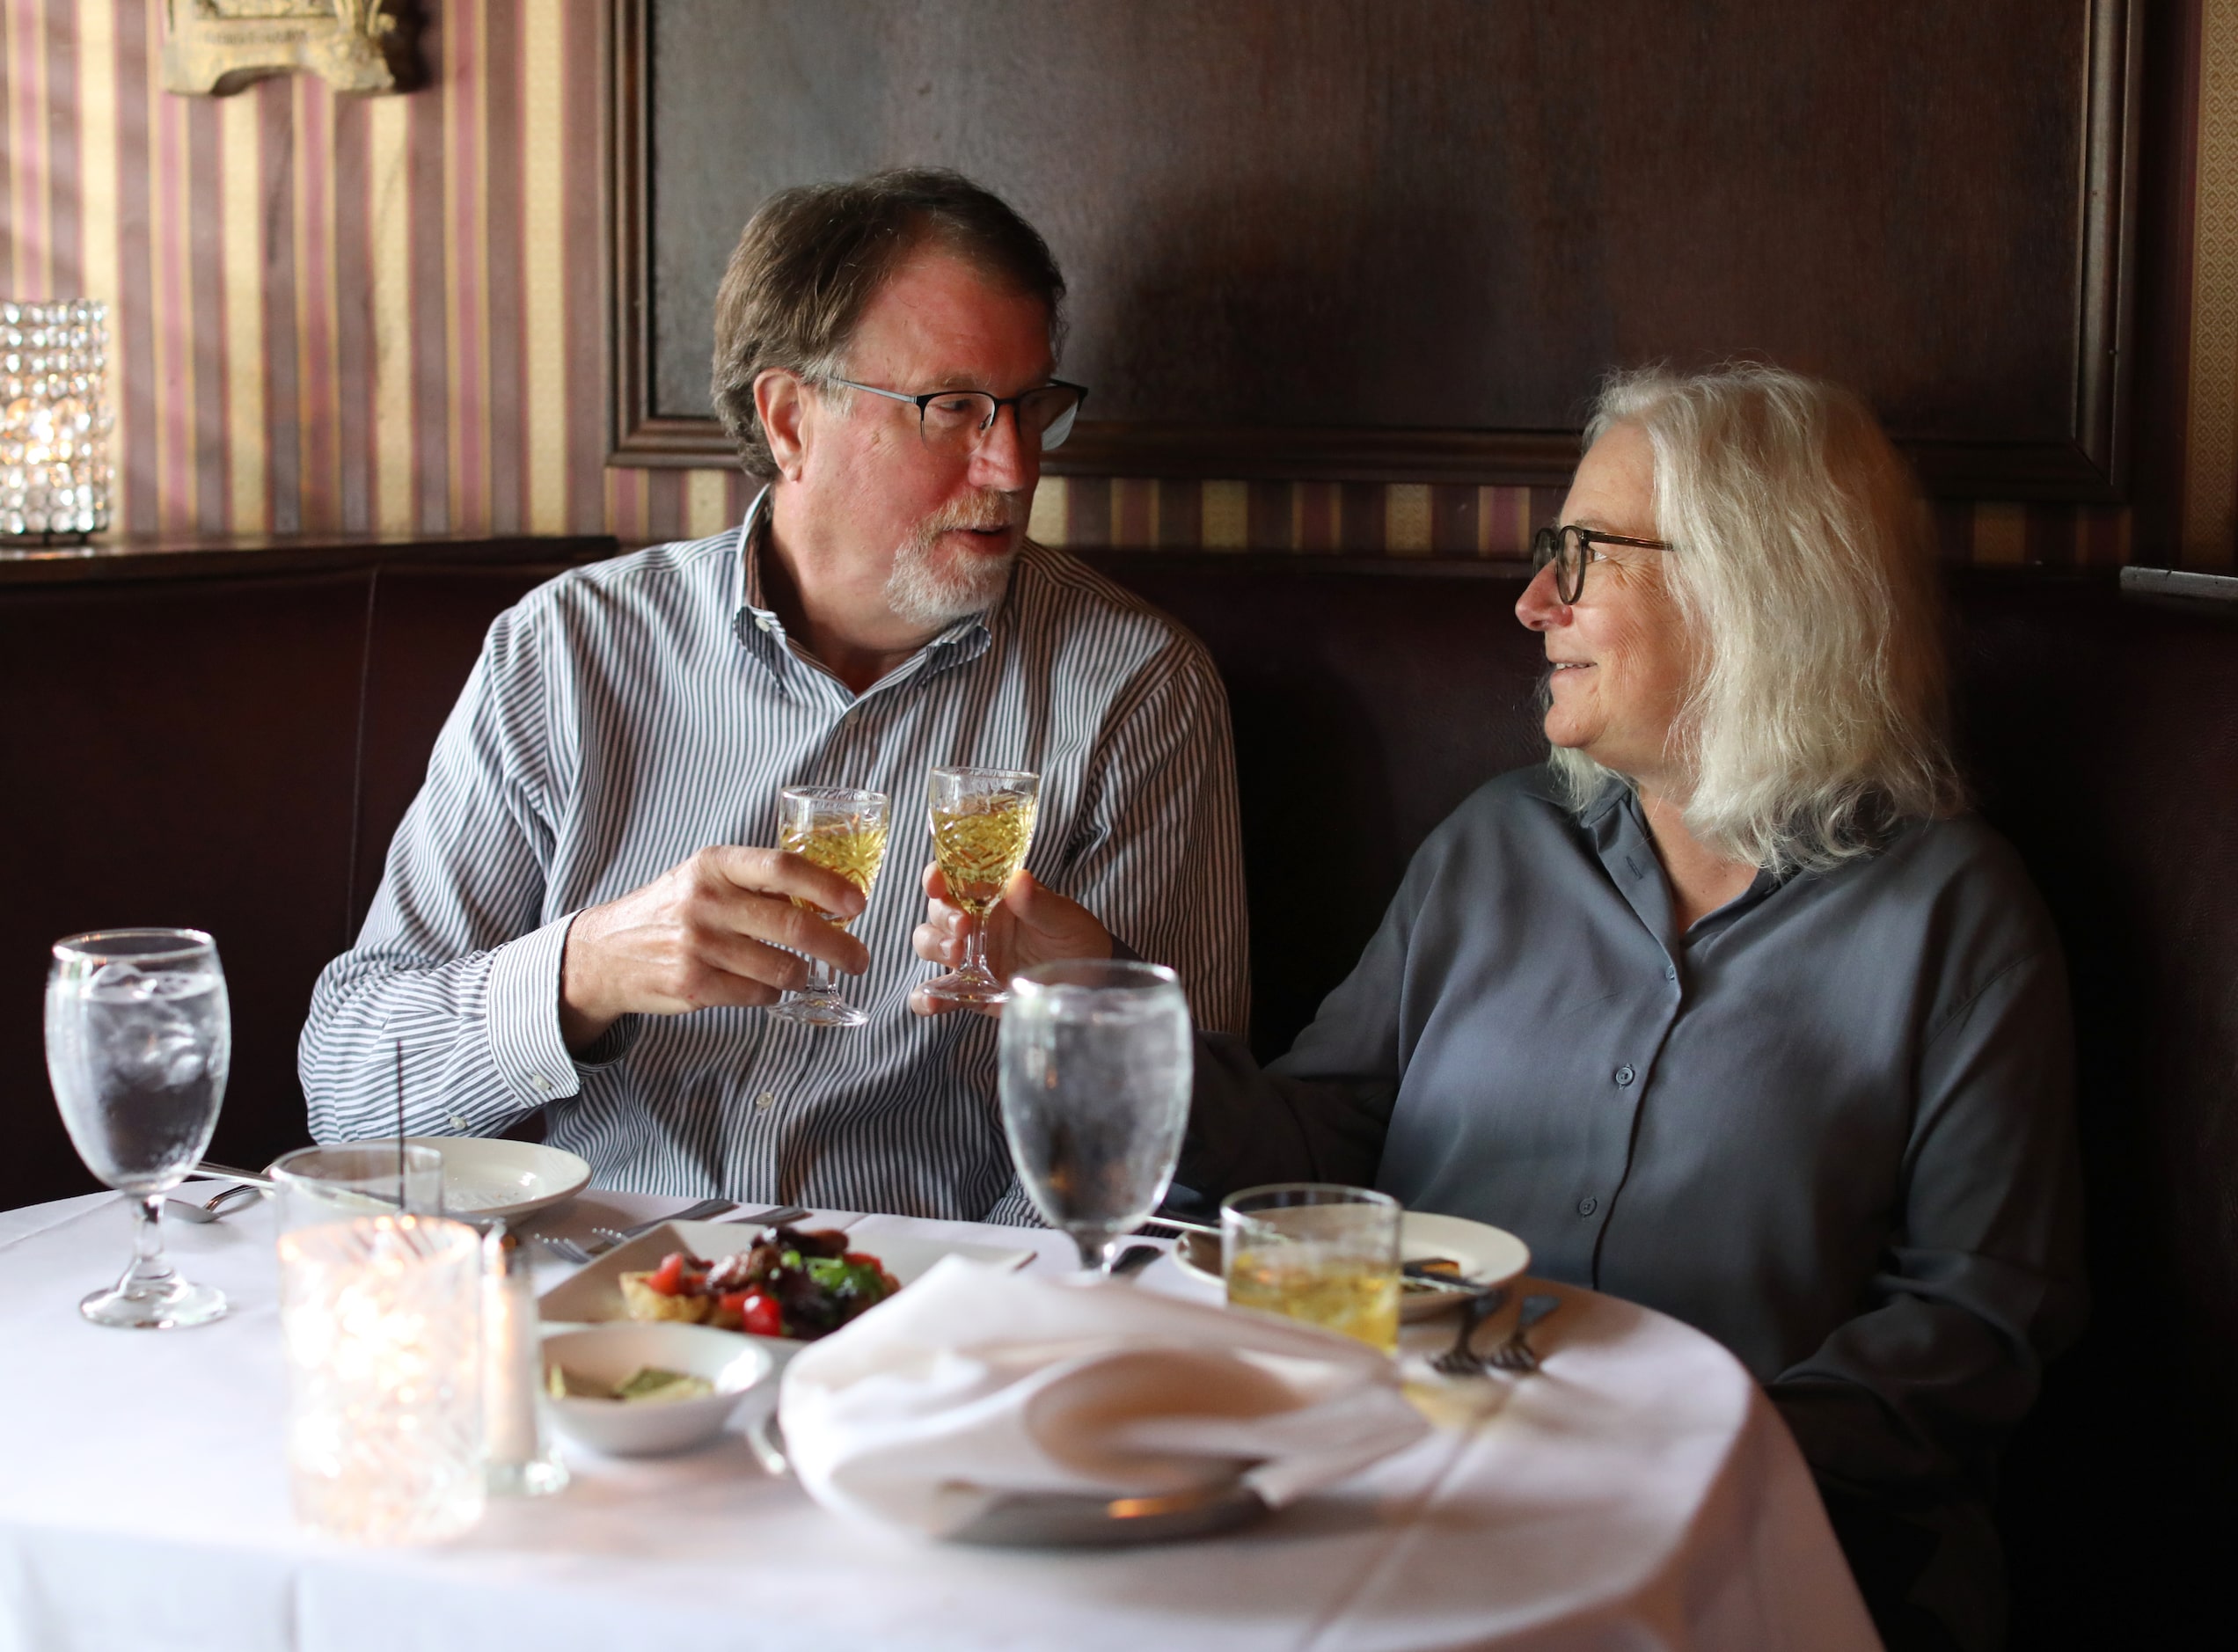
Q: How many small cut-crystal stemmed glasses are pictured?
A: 2